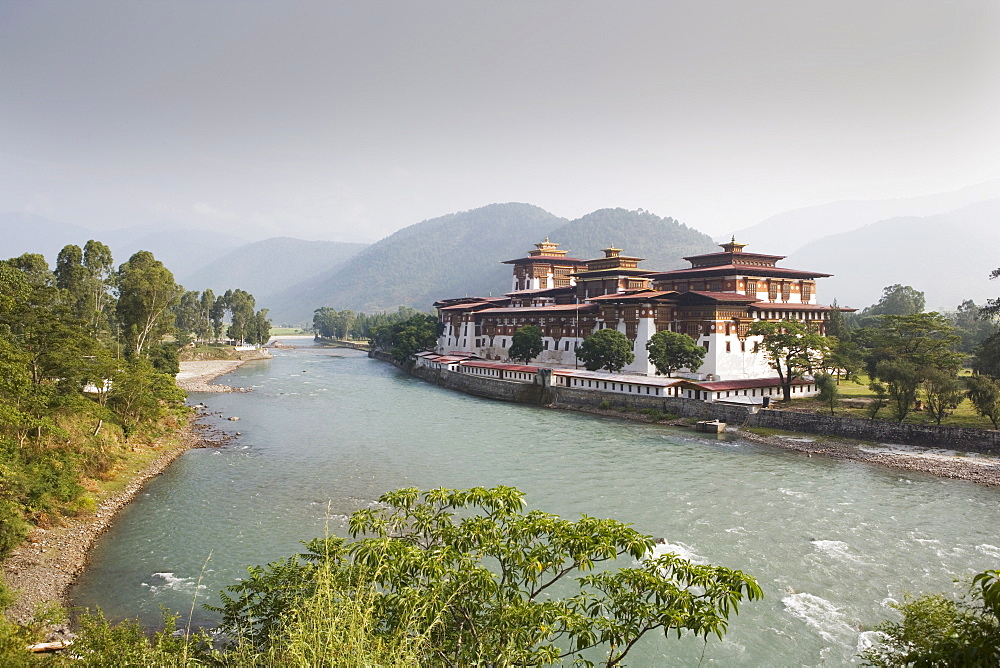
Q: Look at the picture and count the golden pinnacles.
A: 3